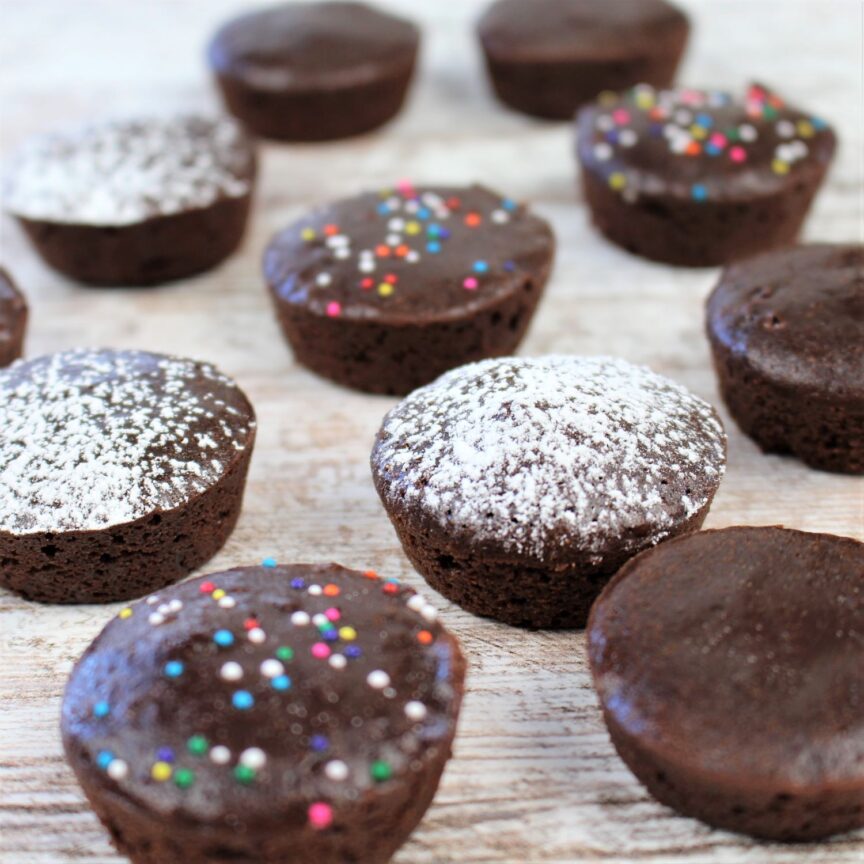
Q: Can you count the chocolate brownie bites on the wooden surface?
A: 11